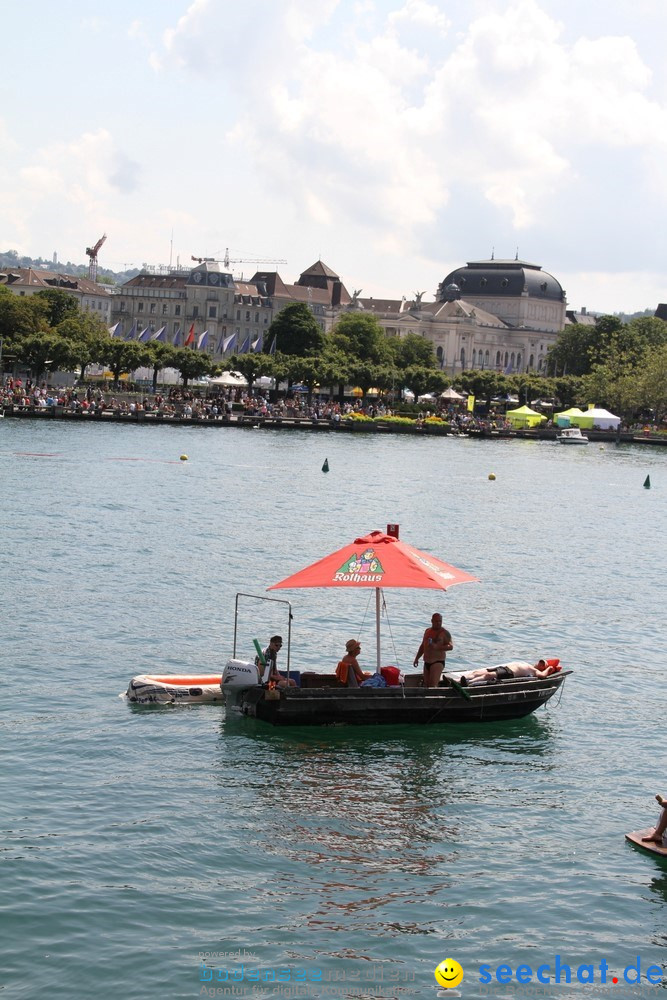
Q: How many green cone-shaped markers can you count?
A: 2